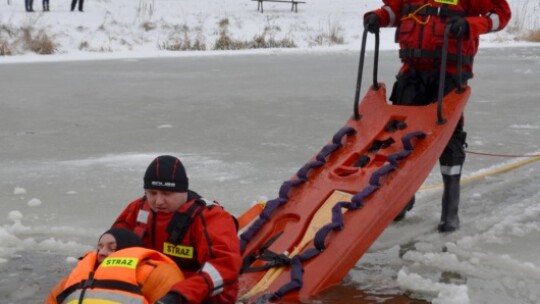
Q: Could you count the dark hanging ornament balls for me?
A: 0